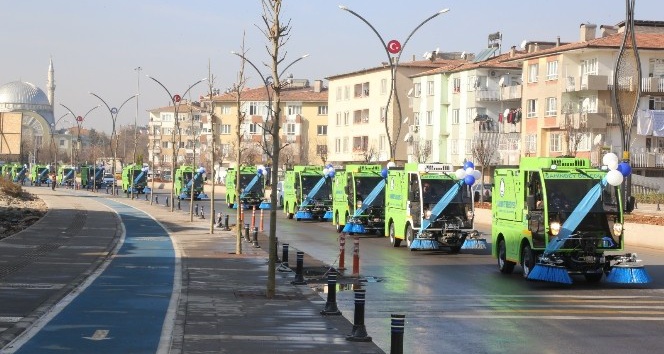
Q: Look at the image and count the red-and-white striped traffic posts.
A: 5